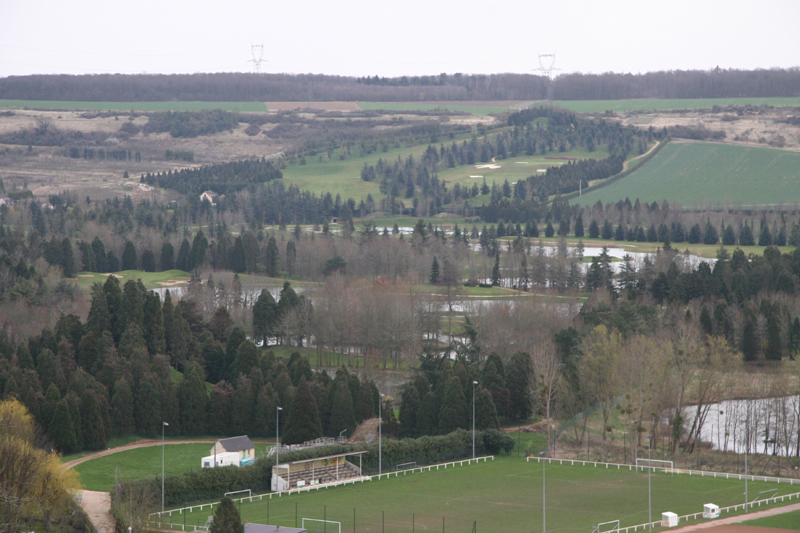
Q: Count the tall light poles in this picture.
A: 7